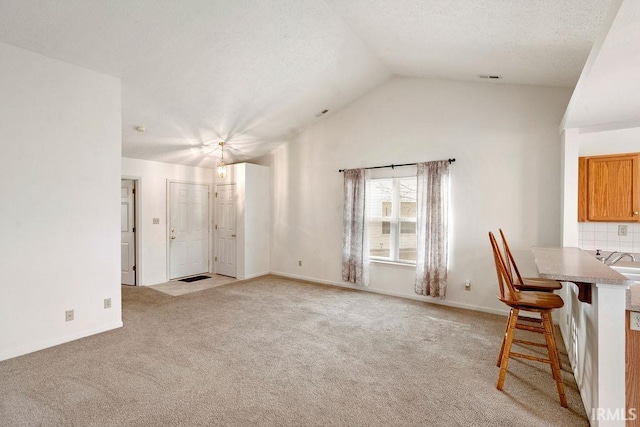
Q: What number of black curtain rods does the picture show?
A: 1